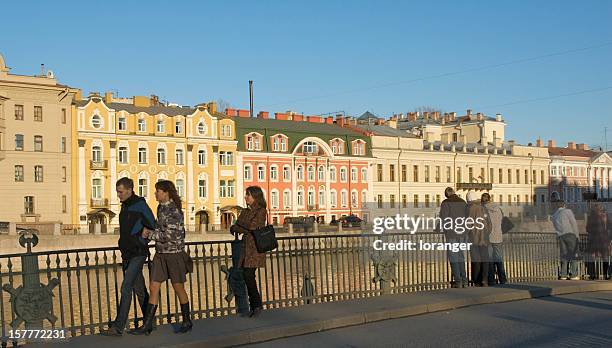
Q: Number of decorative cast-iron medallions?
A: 3